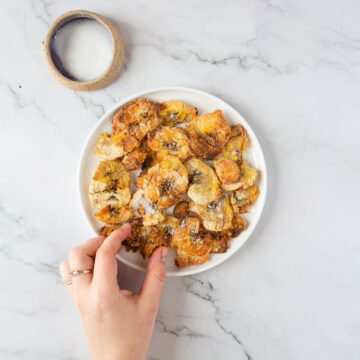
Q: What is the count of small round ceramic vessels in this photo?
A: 1